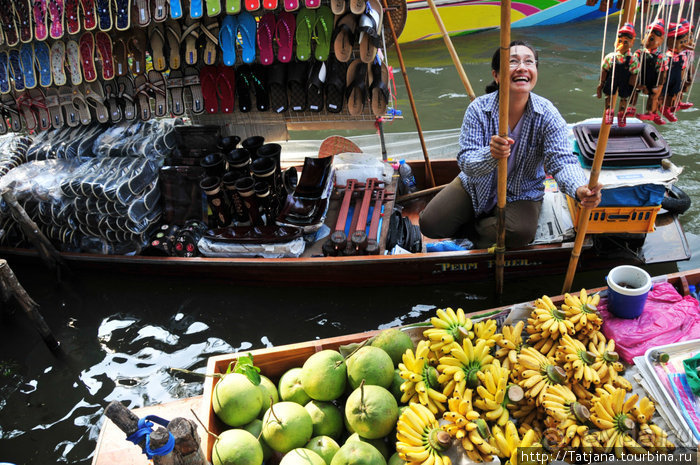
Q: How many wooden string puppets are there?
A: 4